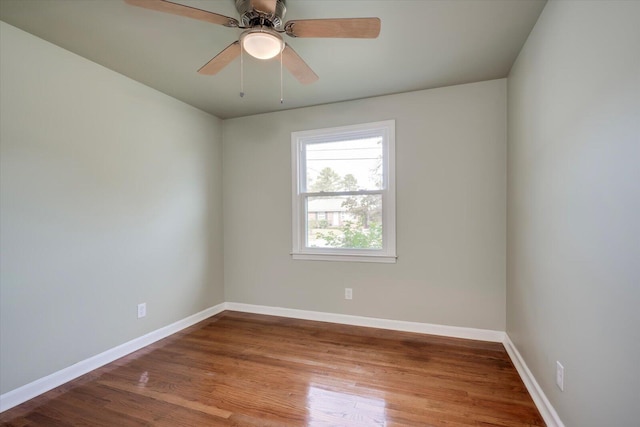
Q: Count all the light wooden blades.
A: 5